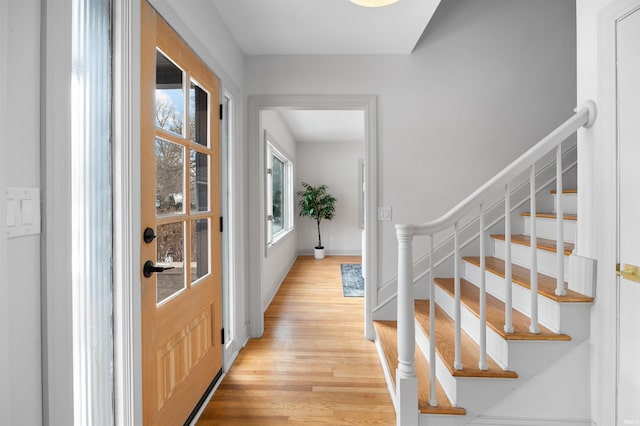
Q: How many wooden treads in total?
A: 7